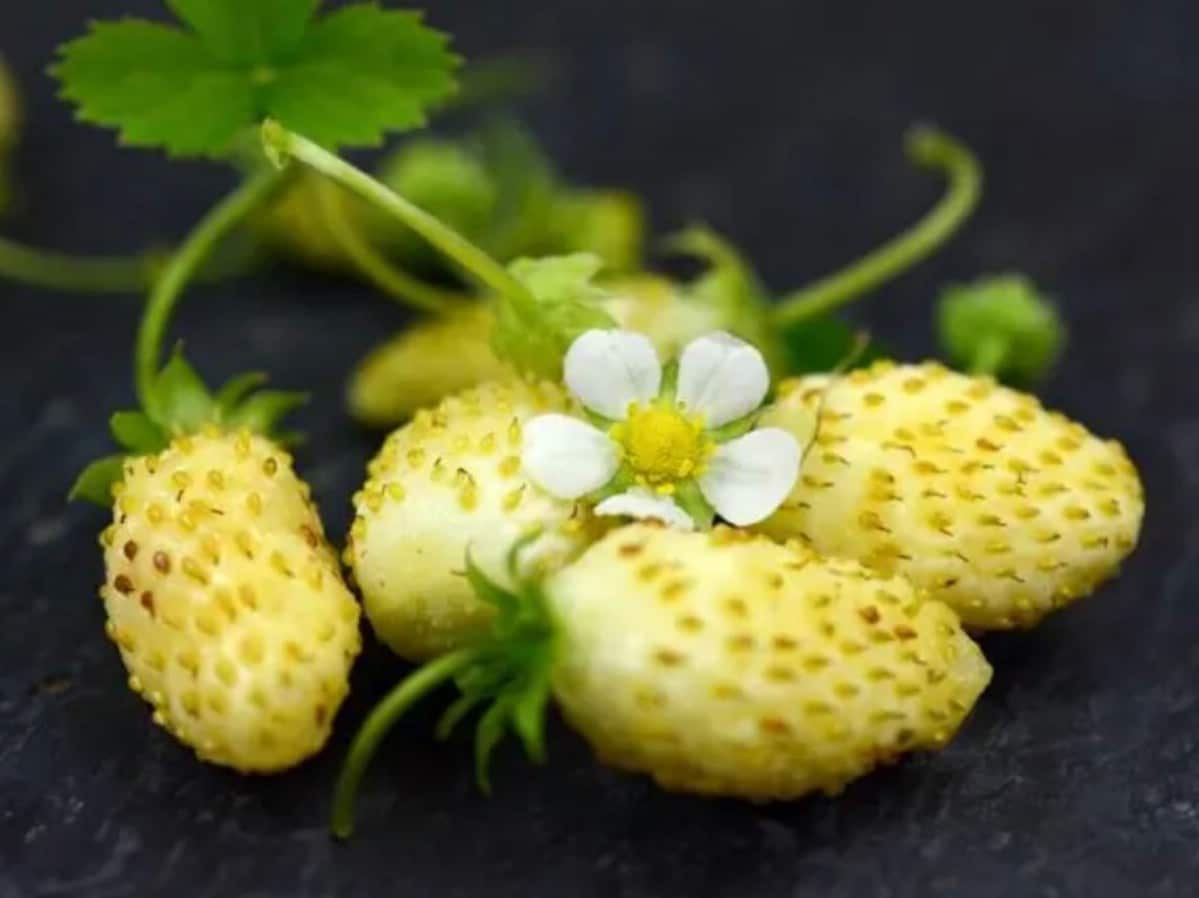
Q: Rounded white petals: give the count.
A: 5